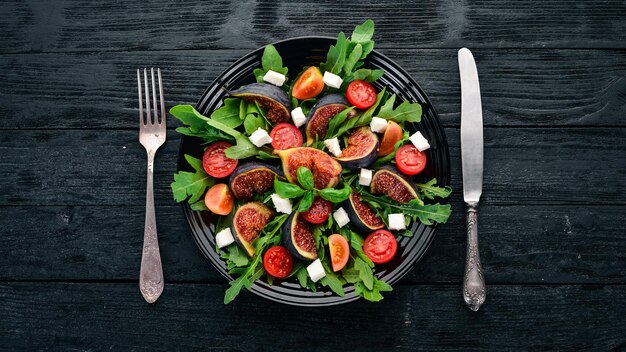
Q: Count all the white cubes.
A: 13